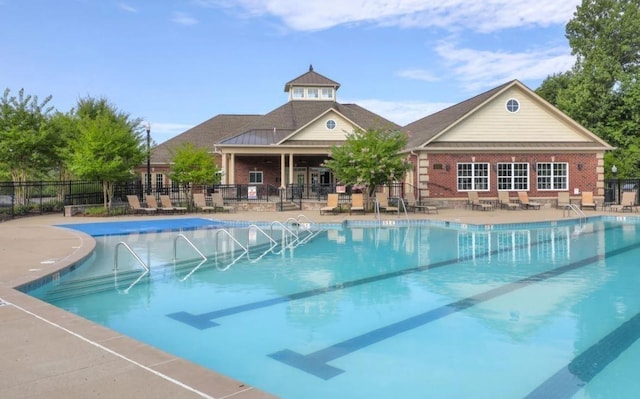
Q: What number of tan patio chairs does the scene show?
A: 15